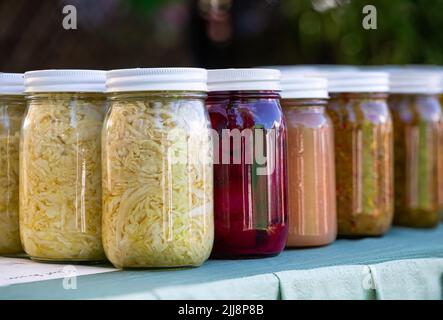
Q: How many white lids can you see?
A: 7